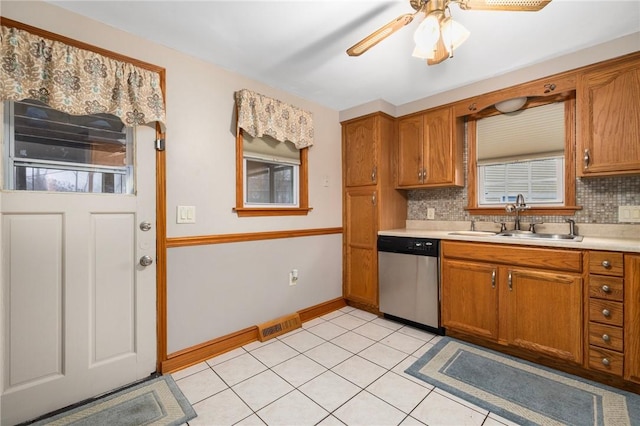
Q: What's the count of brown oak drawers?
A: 5